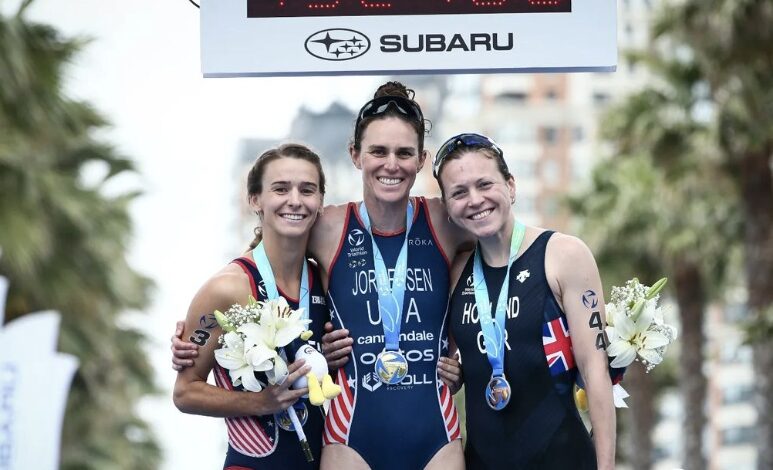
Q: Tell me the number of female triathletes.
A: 3